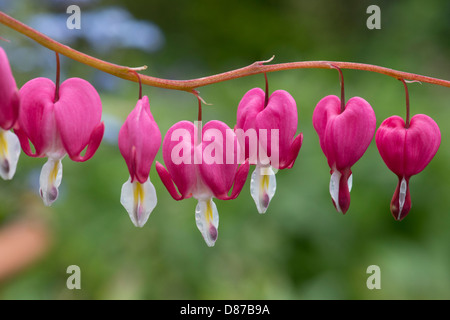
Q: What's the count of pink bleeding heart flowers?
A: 7